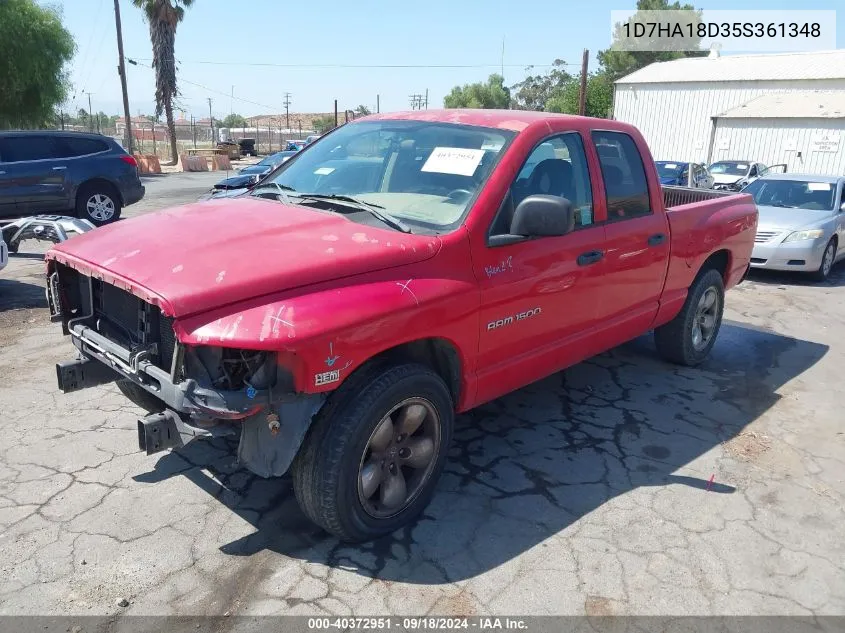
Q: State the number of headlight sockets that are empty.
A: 1